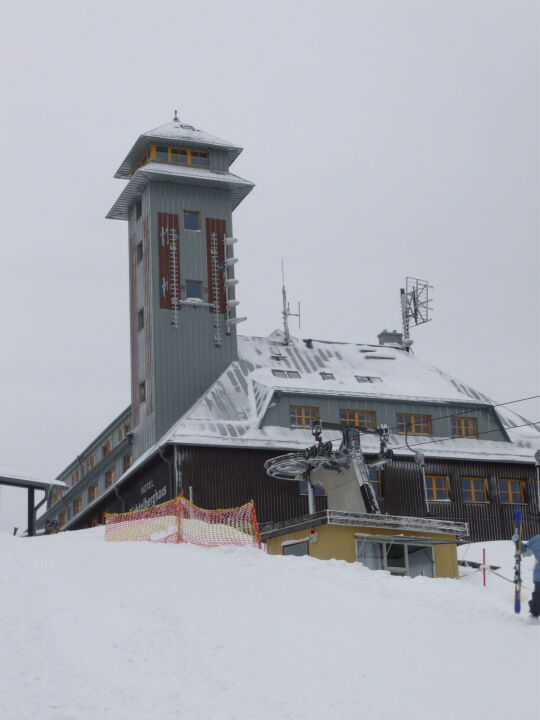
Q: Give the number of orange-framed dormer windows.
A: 4